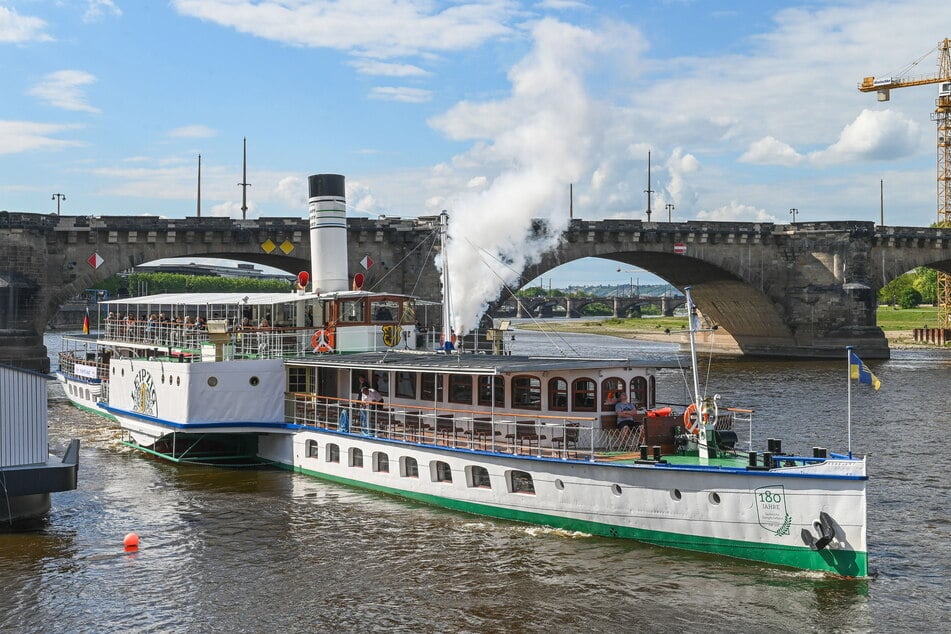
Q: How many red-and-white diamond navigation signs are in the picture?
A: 2